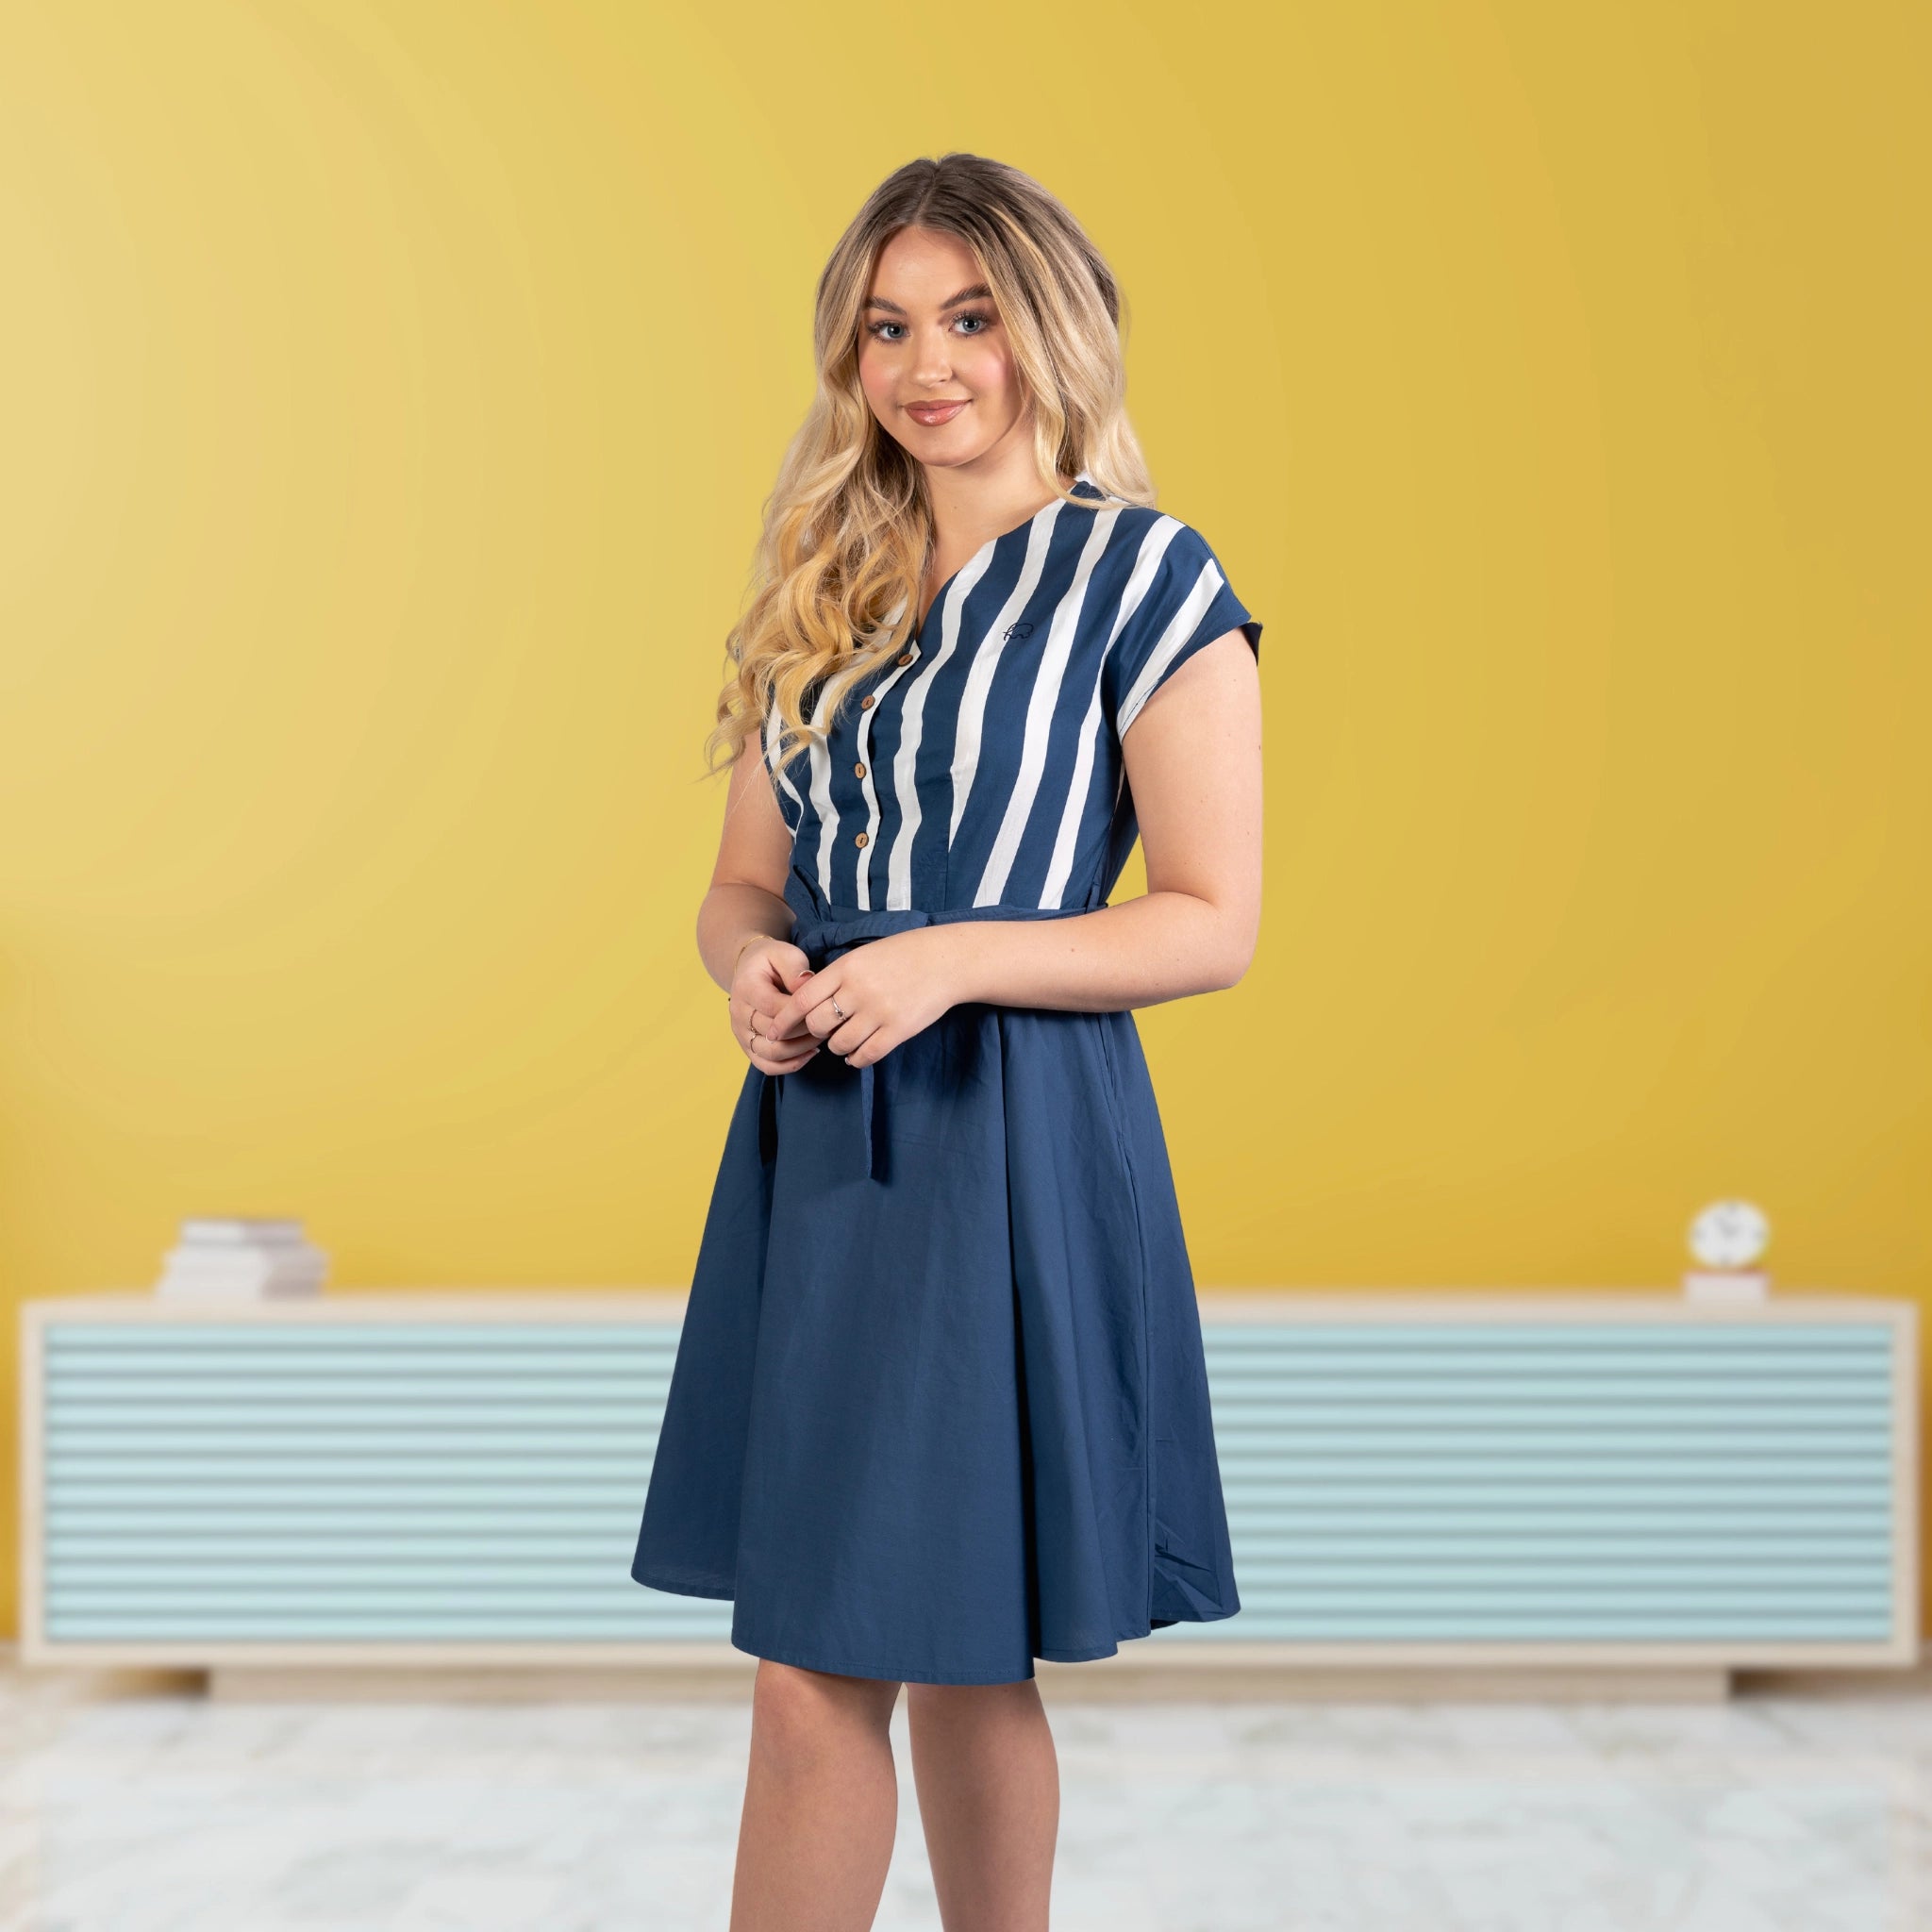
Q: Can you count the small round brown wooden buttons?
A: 4